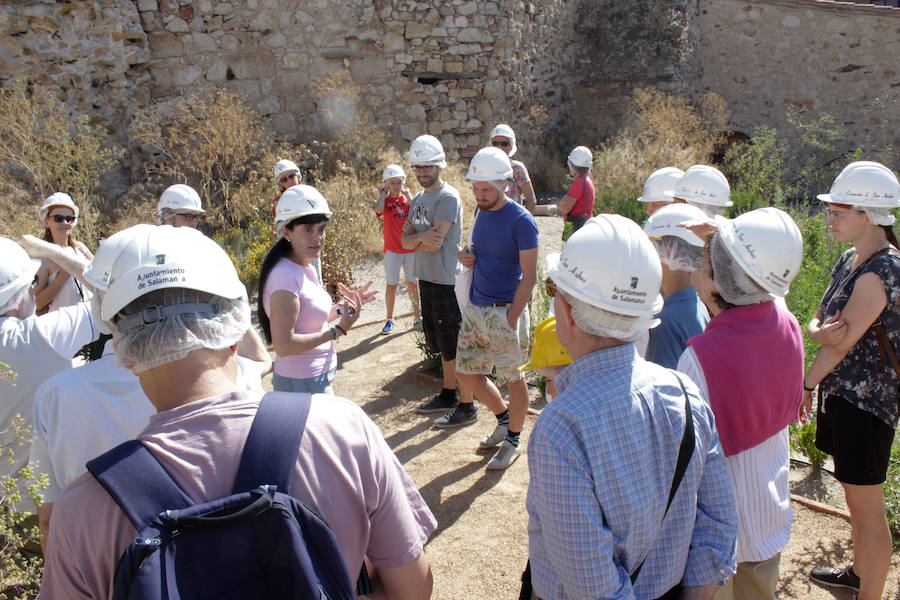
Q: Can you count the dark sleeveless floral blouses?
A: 1